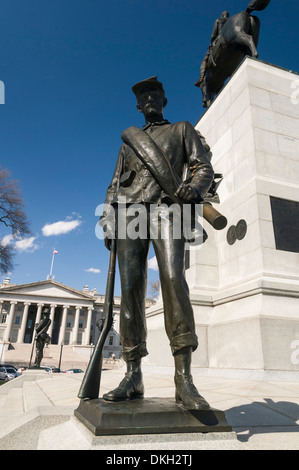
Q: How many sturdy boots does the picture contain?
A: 2